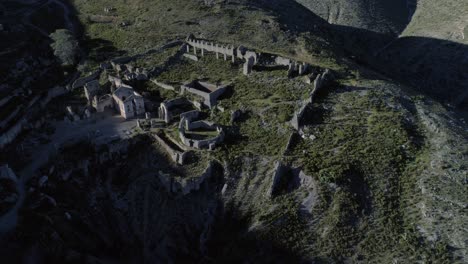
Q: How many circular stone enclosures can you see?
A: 1